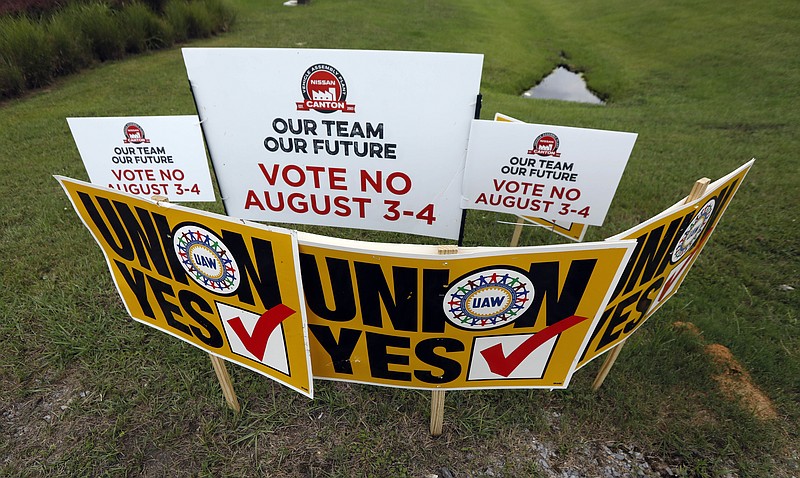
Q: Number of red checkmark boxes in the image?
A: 3